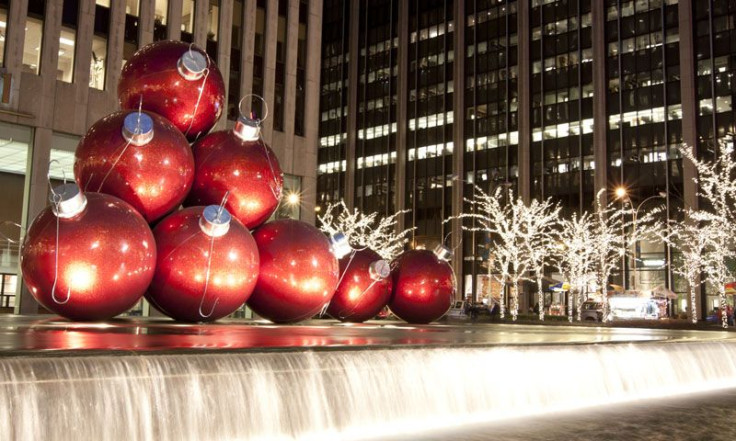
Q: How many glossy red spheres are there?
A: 8